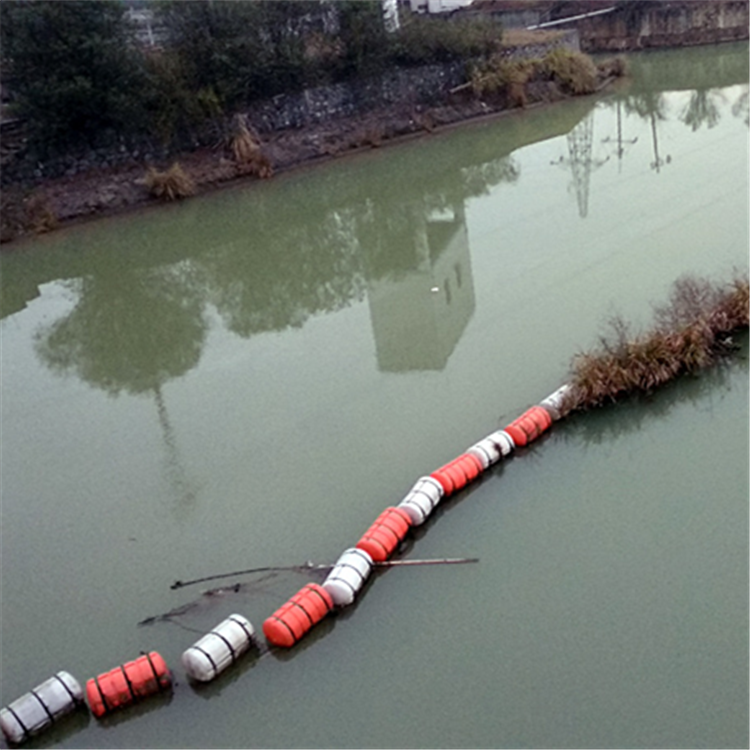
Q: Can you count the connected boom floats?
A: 11